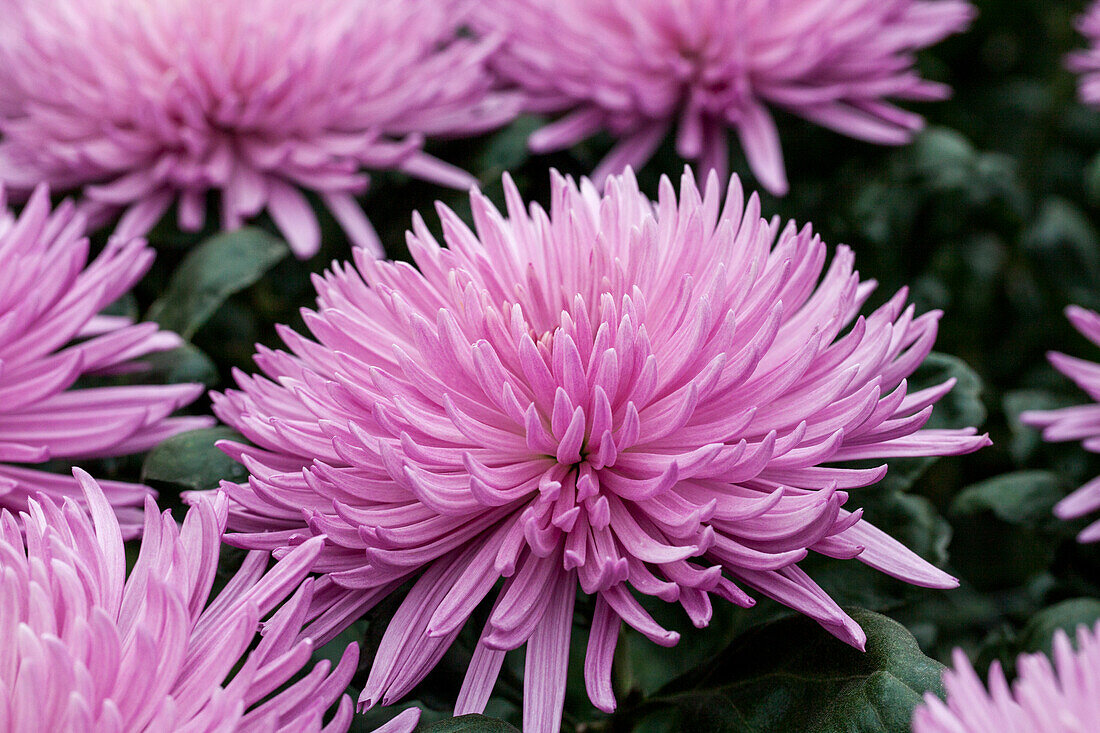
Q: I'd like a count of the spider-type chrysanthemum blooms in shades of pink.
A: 8